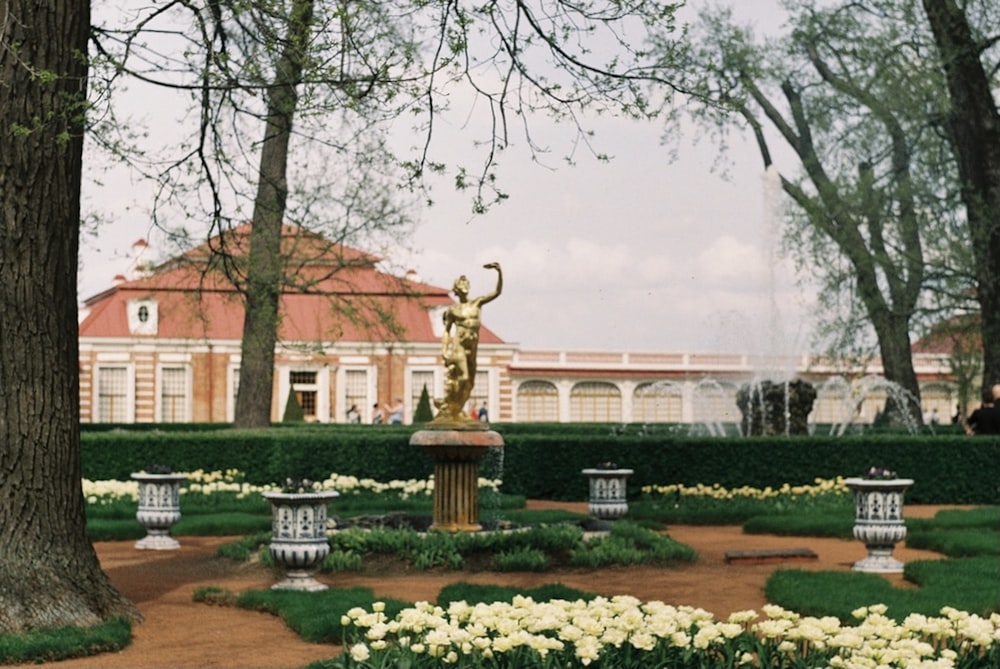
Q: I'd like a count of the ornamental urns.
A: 4